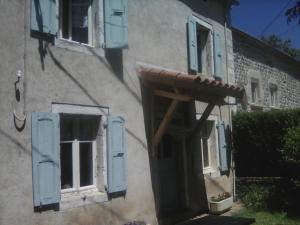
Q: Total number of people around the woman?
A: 0